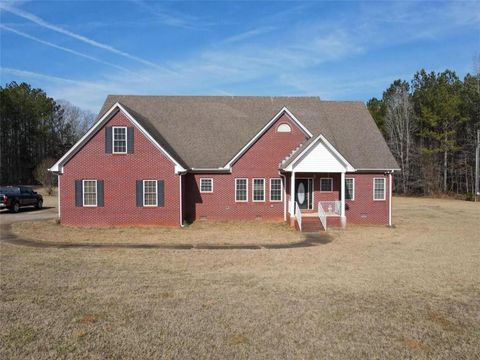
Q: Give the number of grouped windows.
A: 3